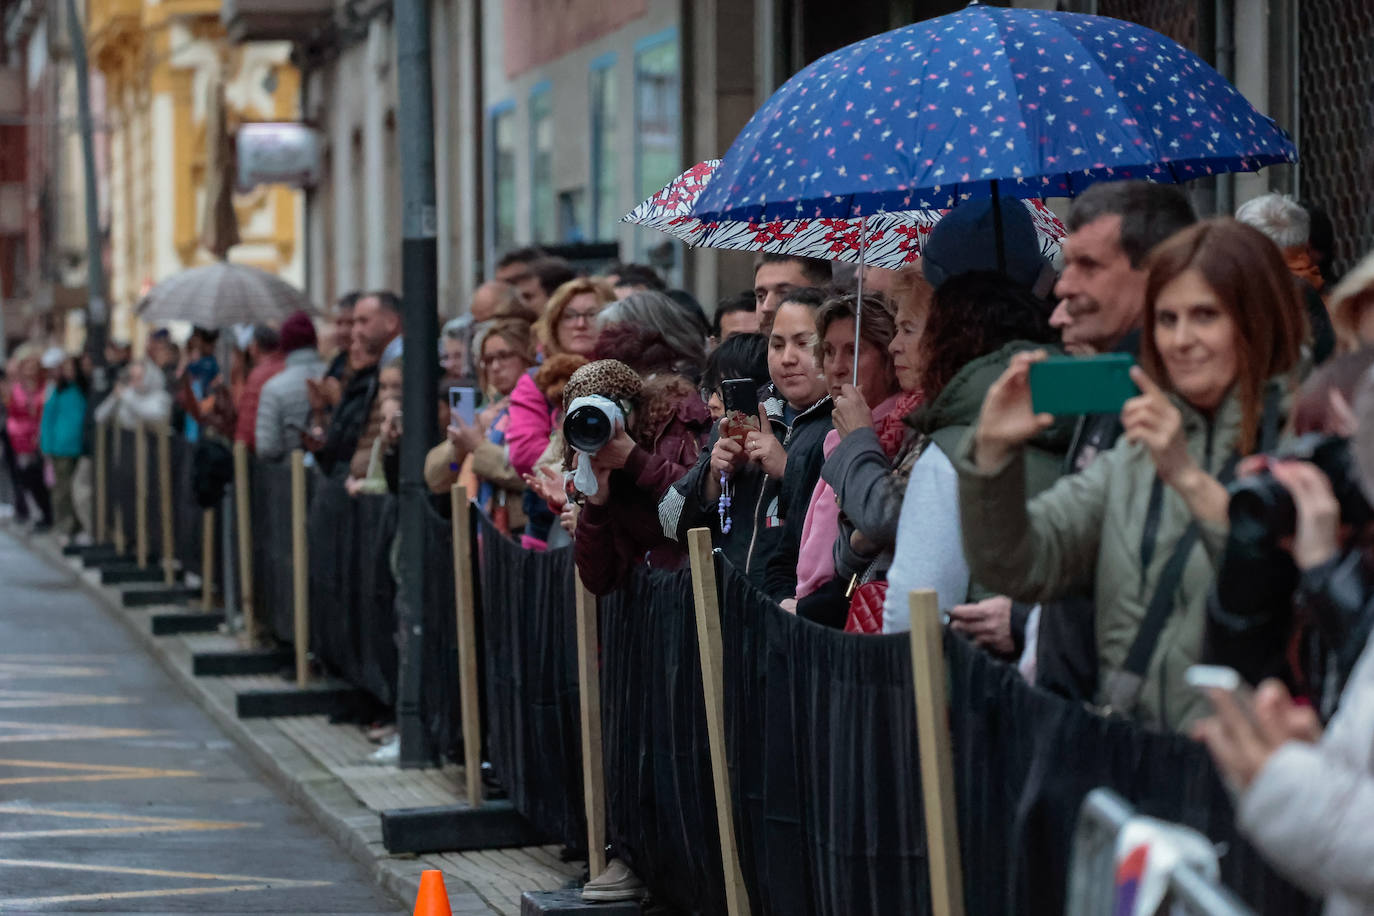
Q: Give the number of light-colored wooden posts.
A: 11